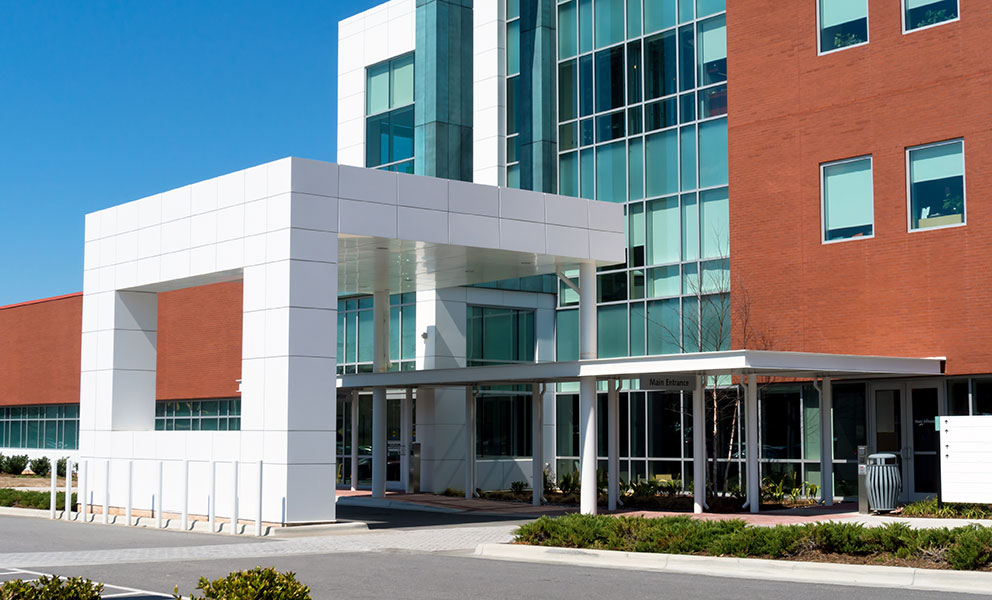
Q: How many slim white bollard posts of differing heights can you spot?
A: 10